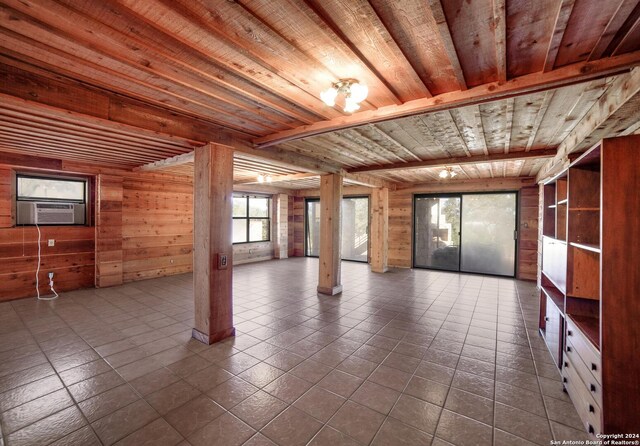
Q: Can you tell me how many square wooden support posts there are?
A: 3